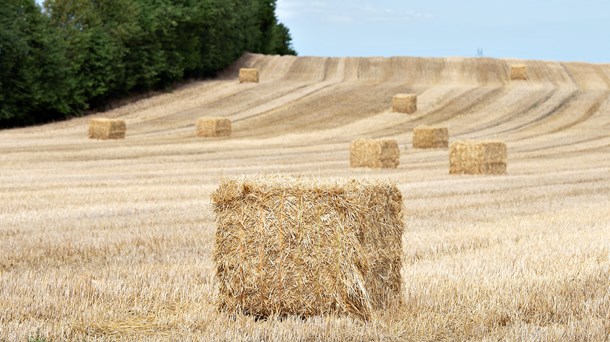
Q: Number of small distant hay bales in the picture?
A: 8